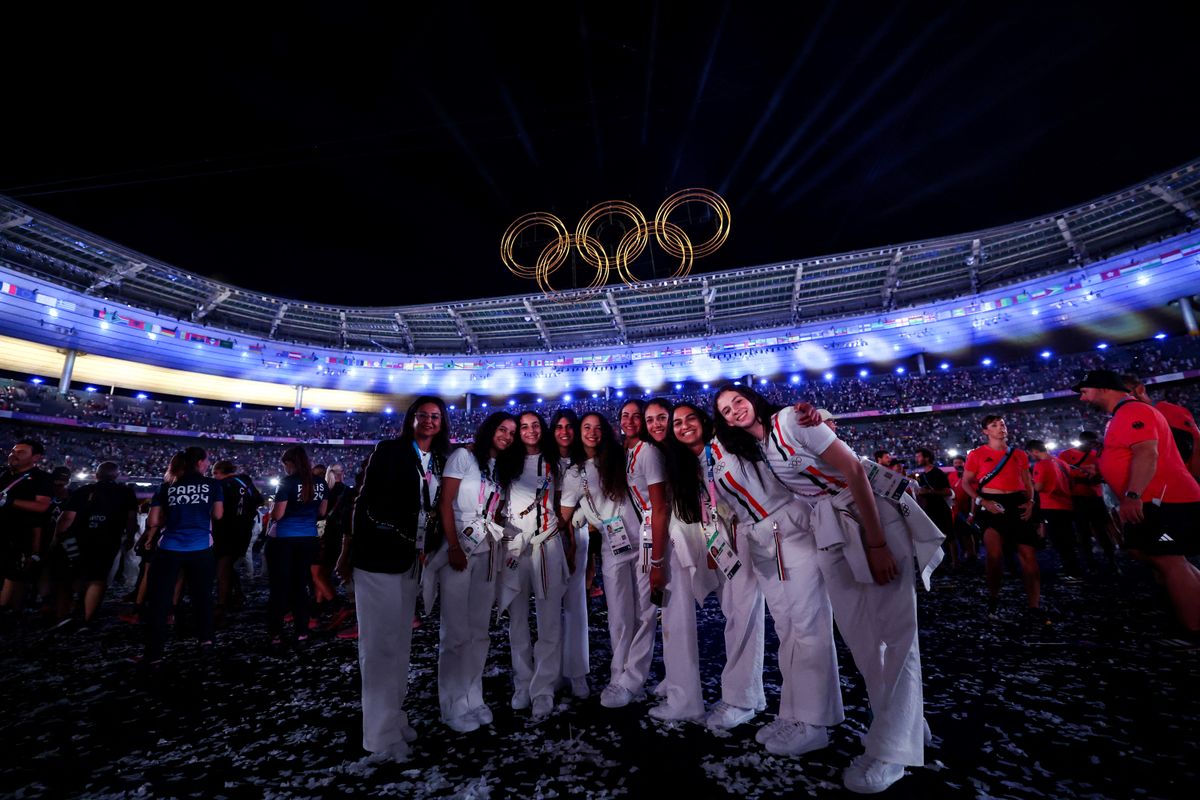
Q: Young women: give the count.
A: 9